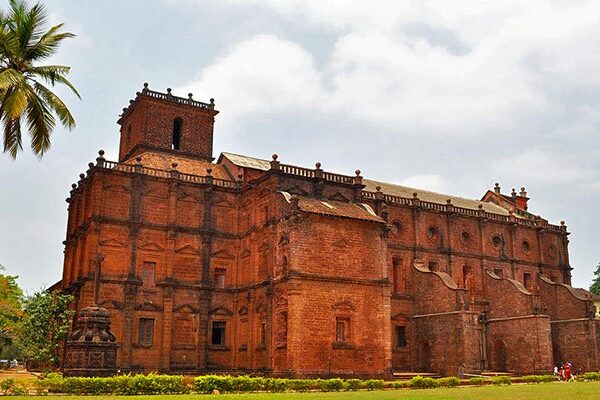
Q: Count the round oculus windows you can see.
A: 6